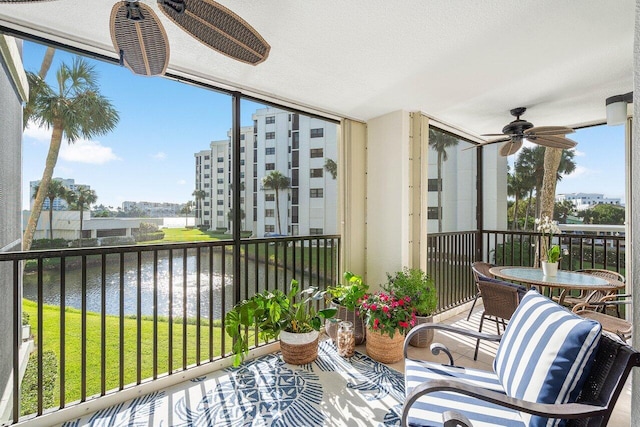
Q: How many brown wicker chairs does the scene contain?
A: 4